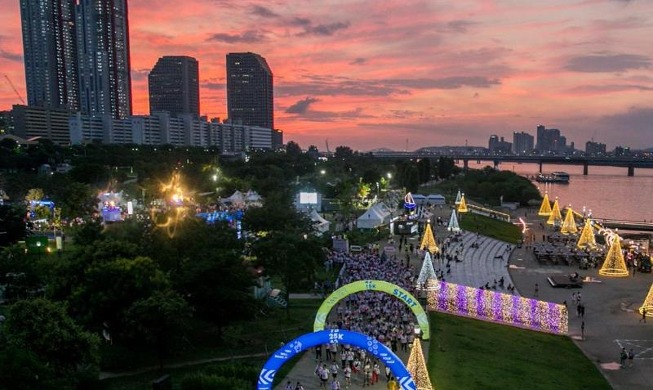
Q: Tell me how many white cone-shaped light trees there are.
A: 3